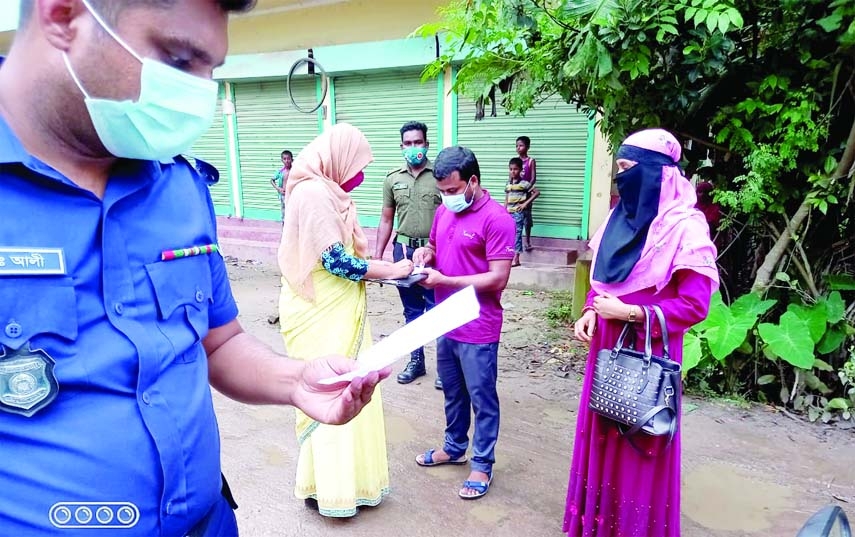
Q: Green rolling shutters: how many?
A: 4